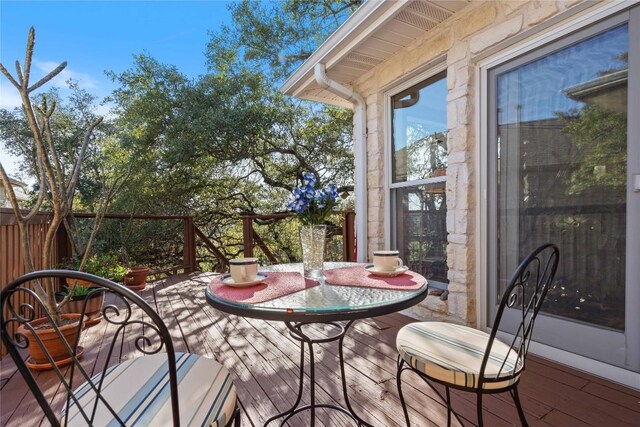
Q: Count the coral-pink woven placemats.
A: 2